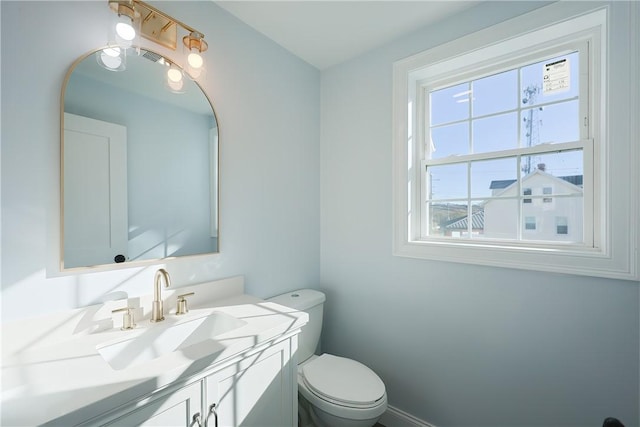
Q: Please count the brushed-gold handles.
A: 2